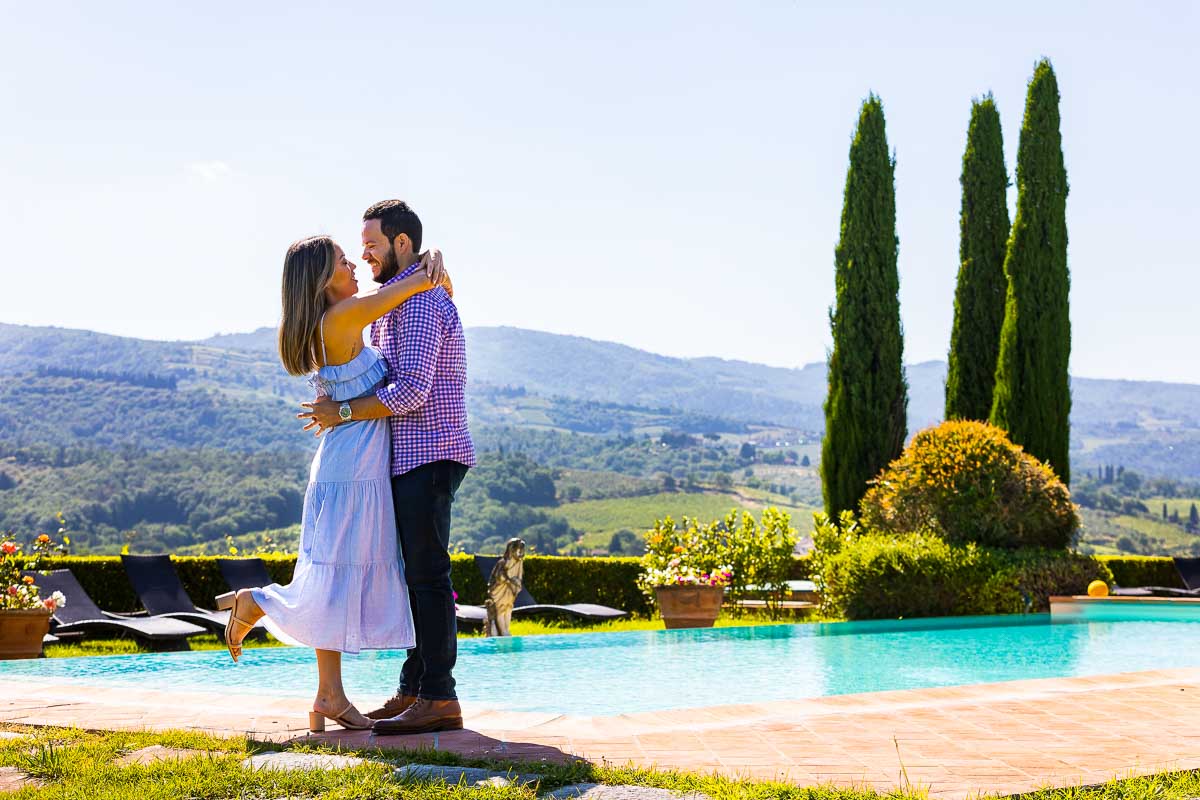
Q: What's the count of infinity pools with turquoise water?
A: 1